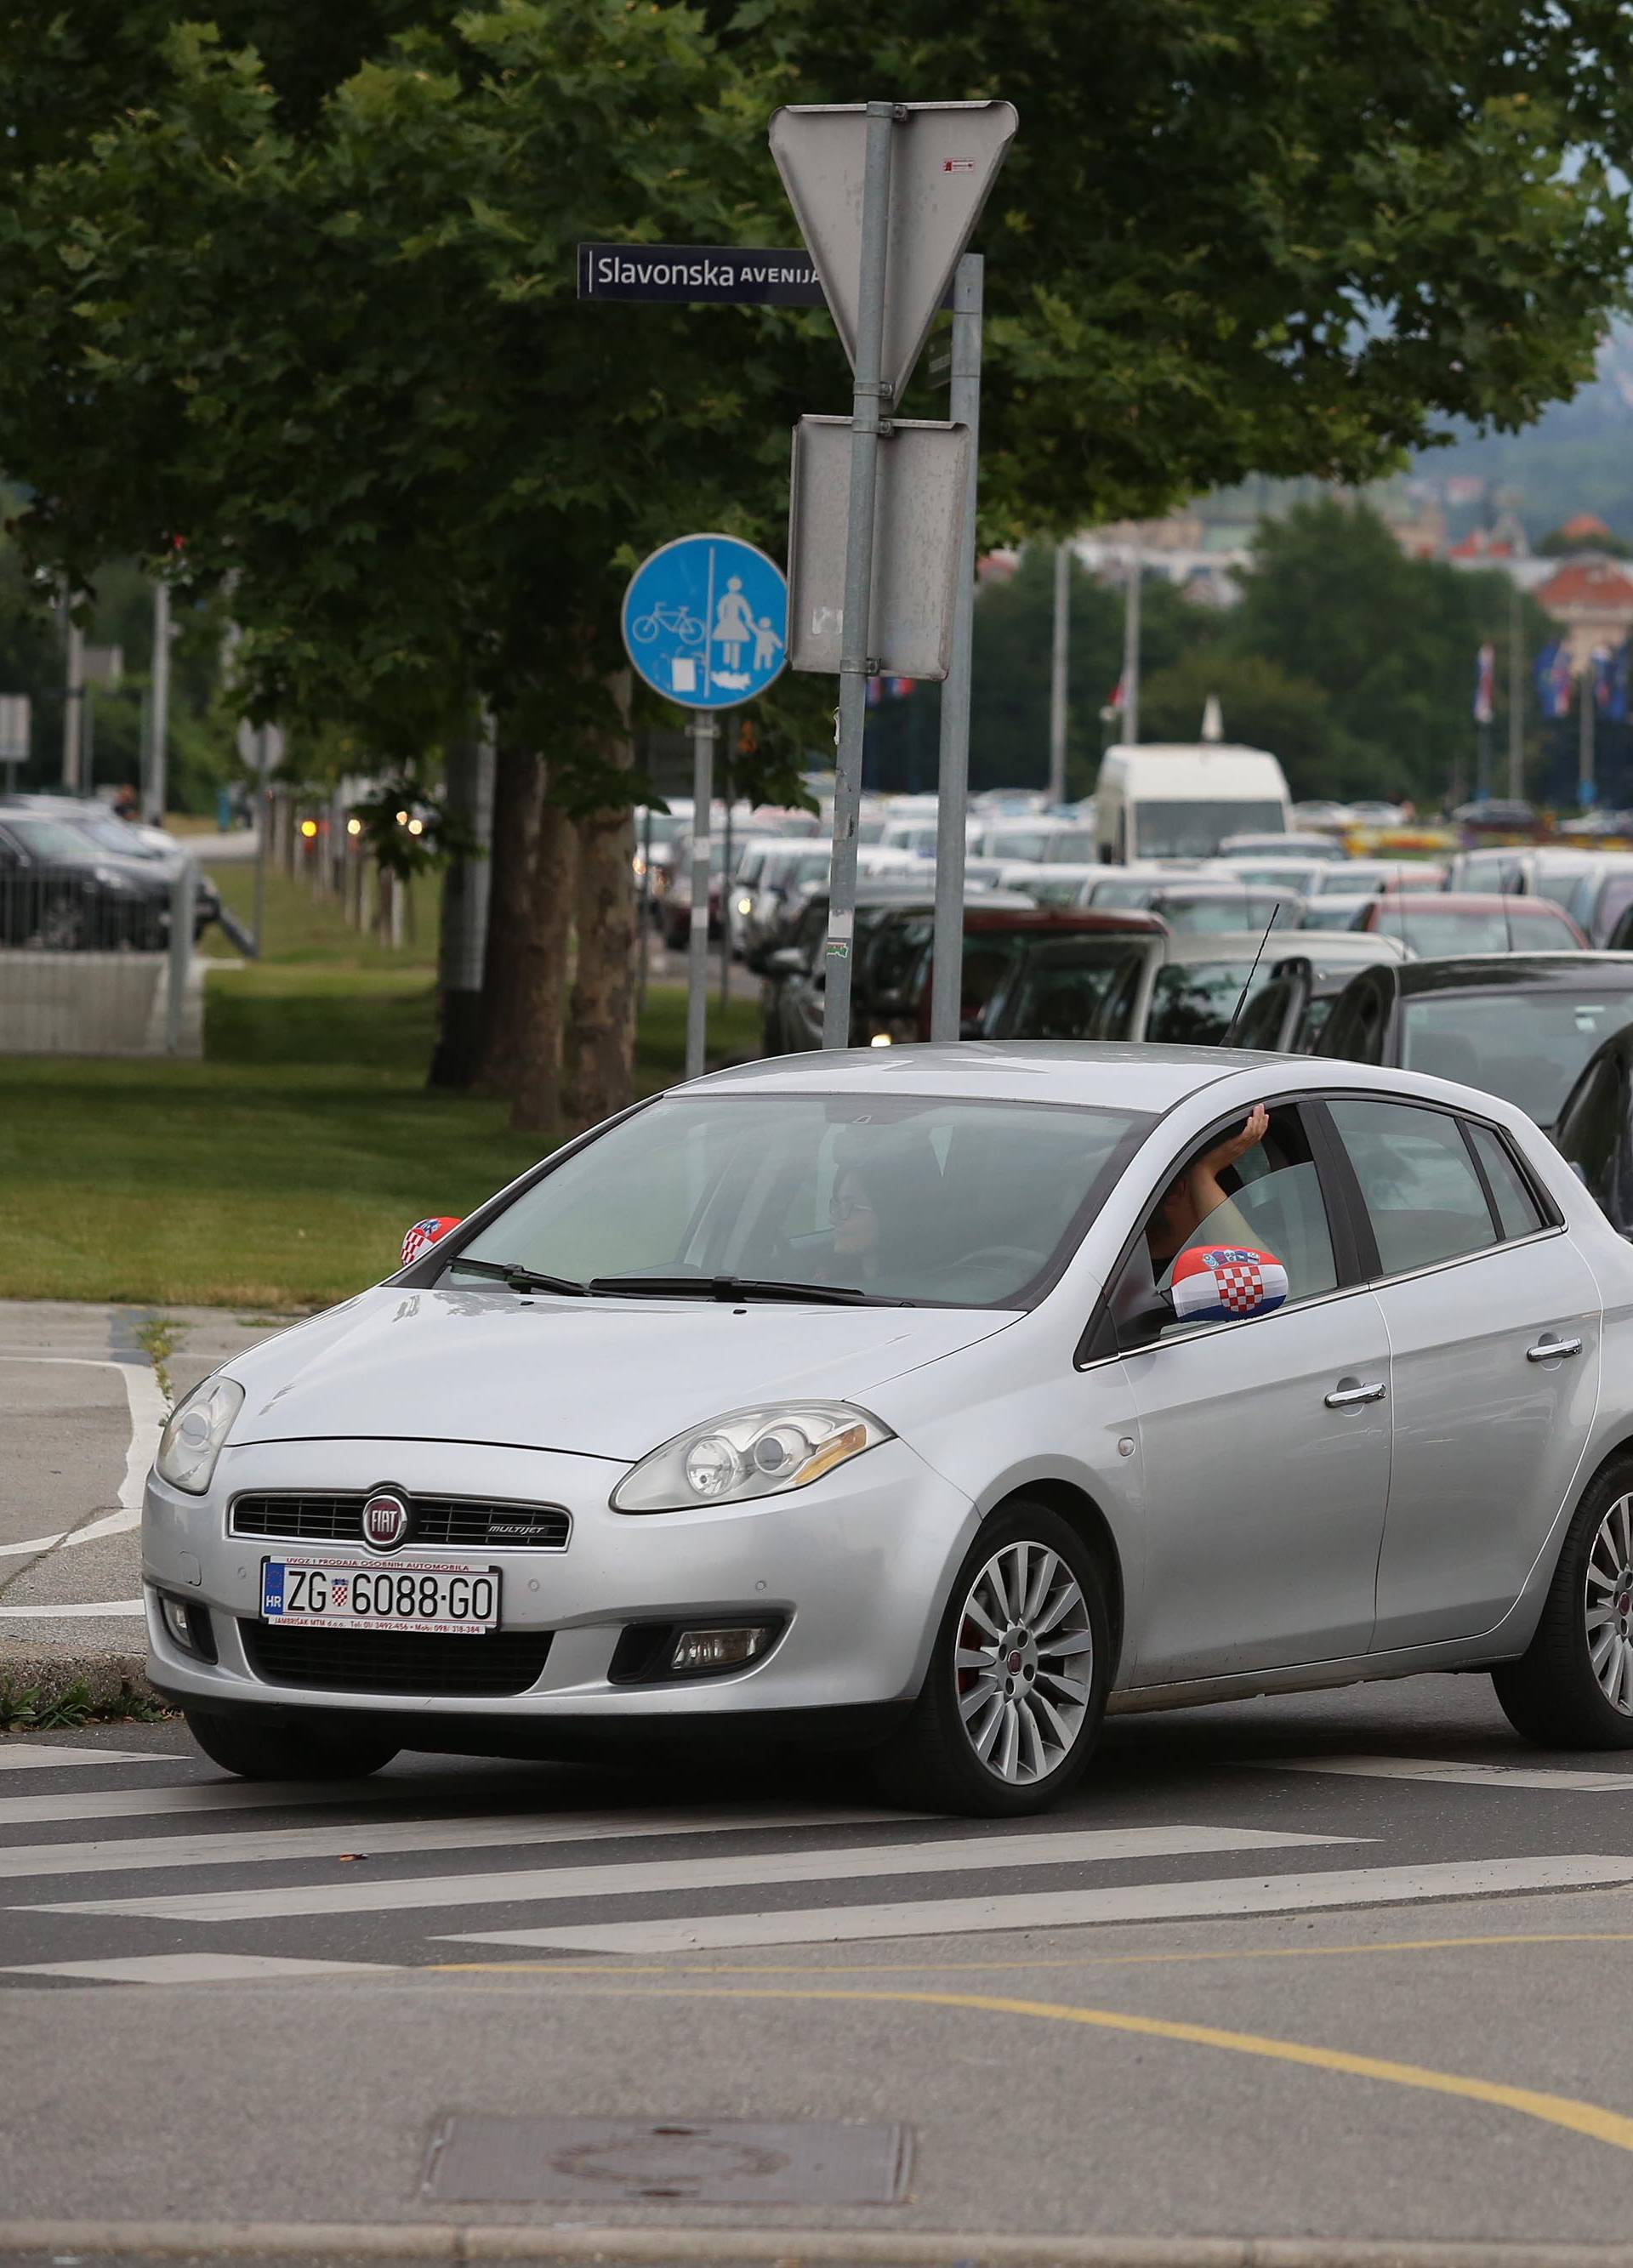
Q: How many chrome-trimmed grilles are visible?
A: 1